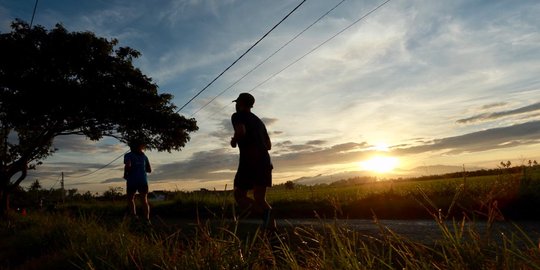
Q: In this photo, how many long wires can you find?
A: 3